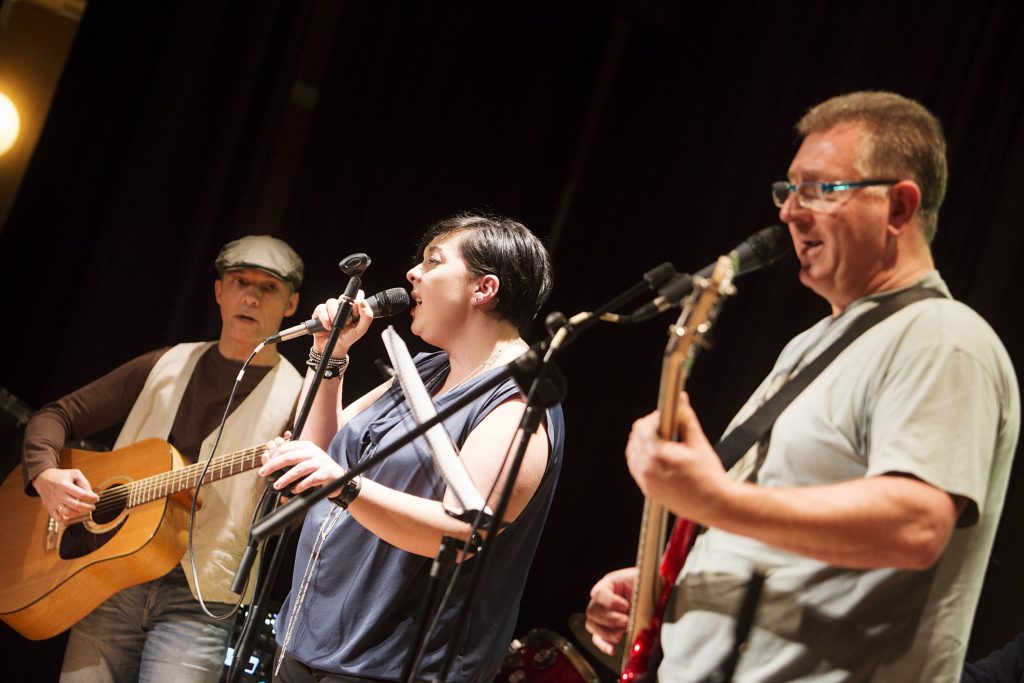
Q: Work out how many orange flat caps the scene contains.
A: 0